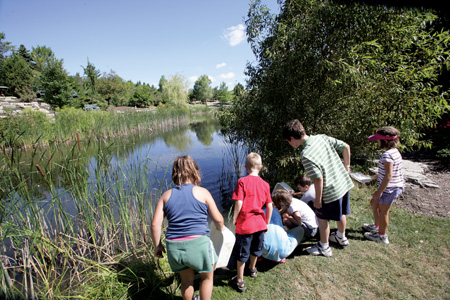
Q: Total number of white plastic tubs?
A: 1